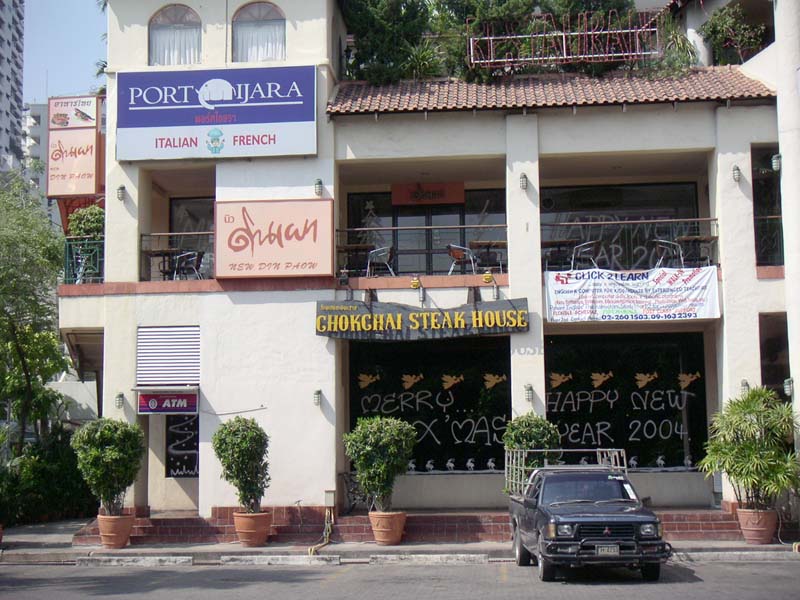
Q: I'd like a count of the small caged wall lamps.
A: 10